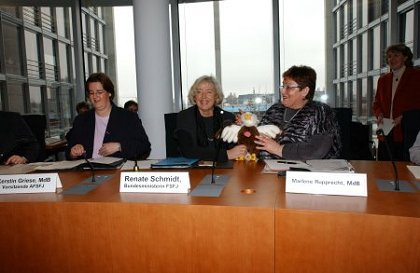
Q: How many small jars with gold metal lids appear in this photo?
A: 0